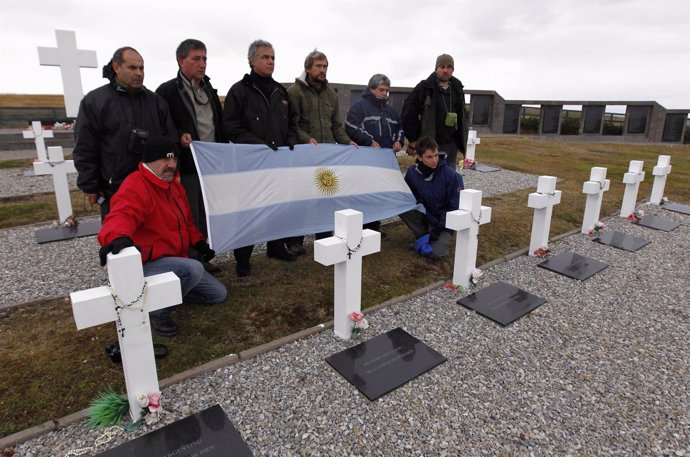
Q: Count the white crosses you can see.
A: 11